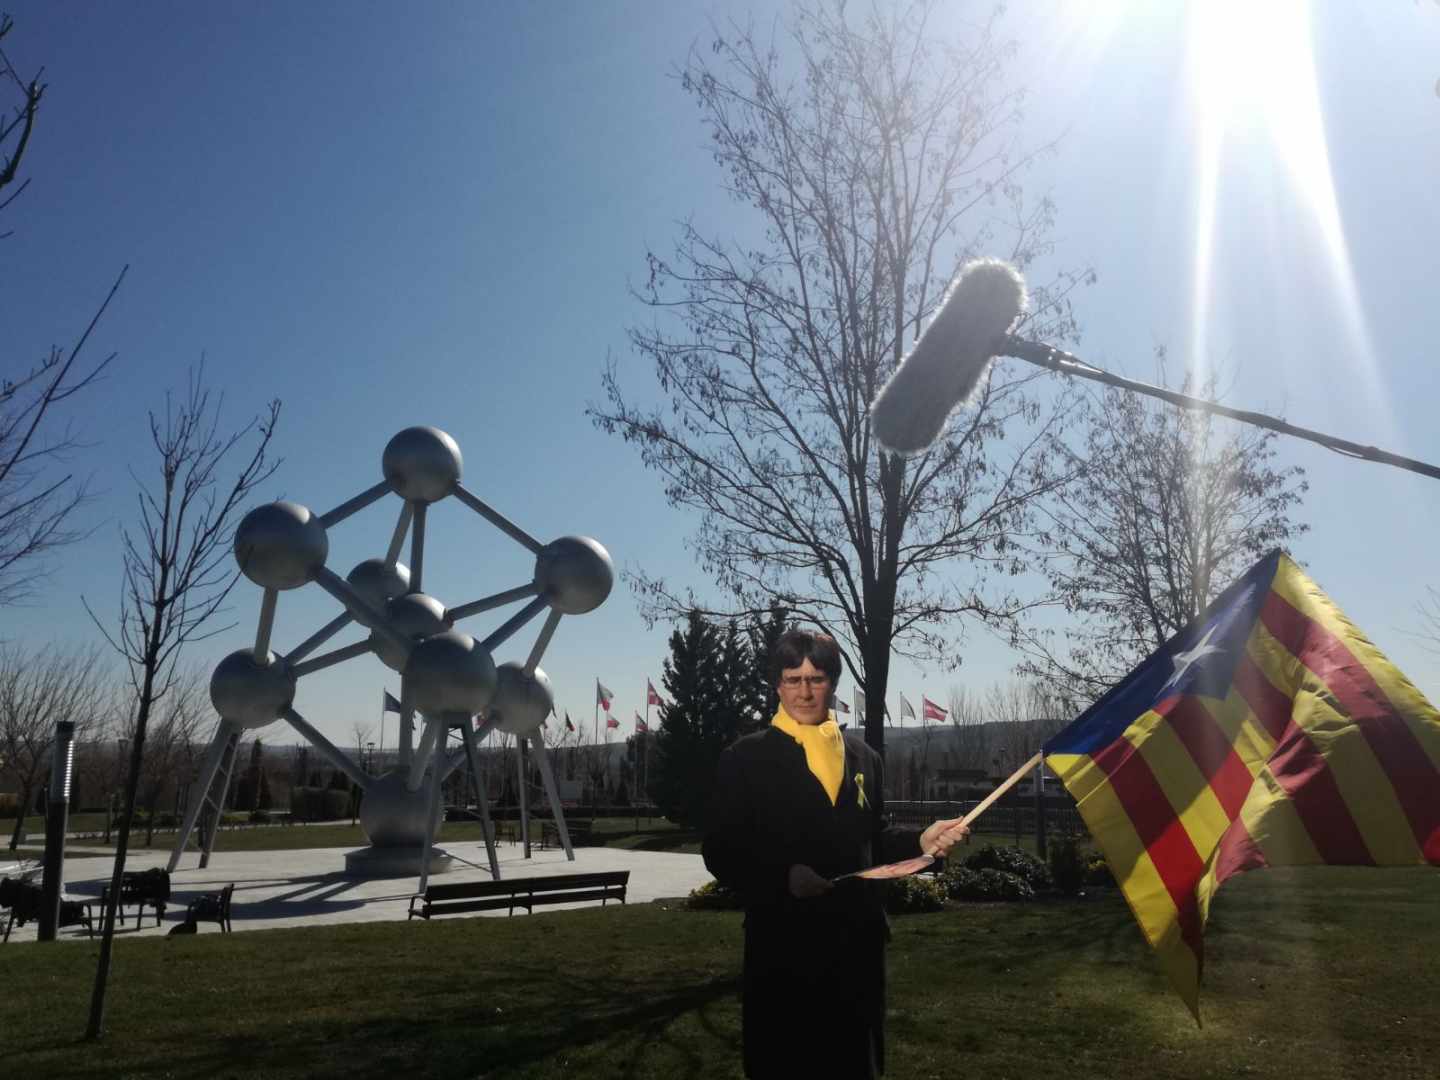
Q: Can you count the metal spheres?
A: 9